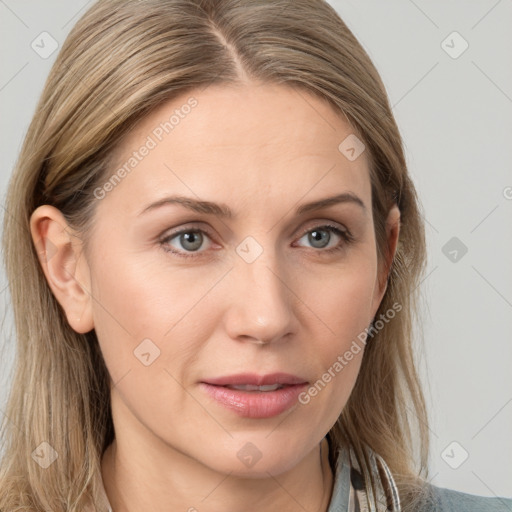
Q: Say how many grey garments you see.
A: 1